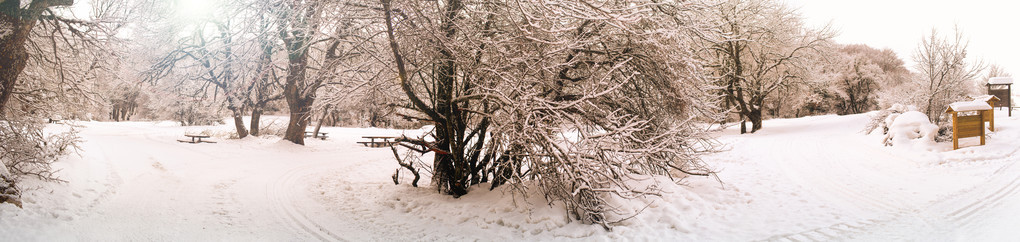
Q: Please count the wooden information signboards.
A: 3